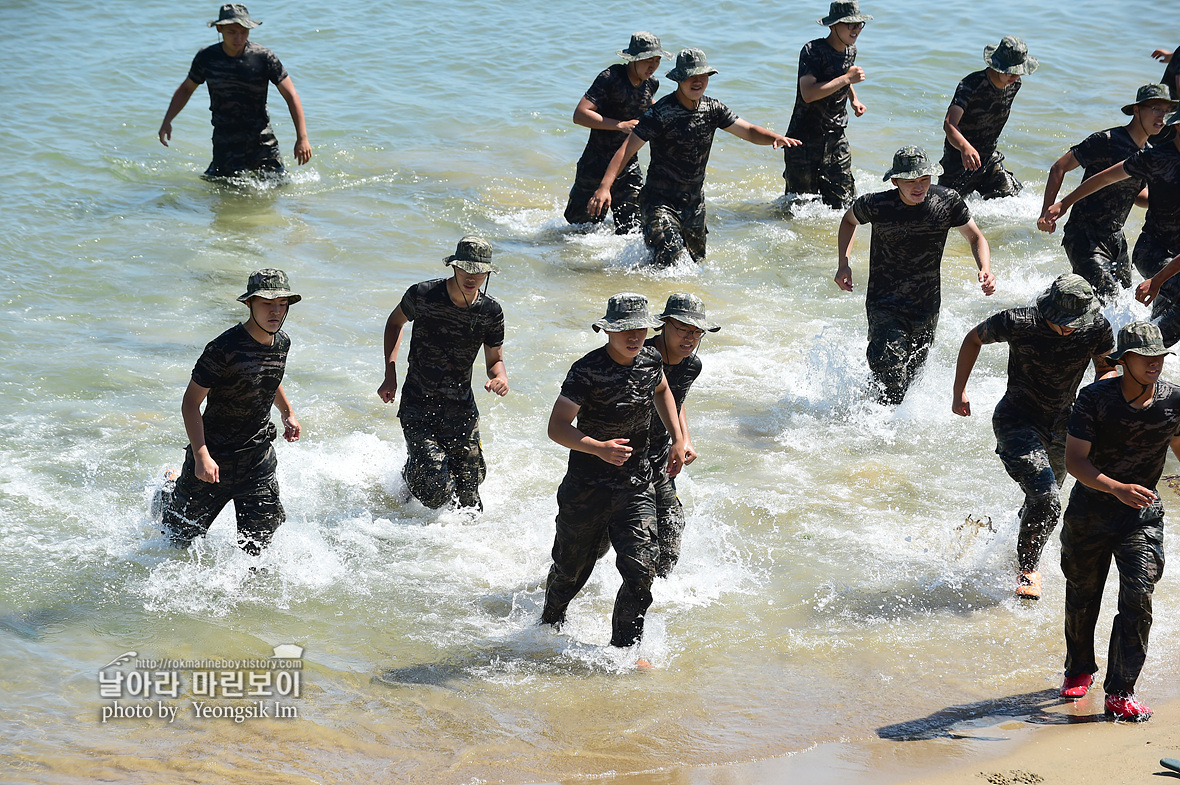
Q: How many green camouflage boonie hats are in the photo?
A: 14